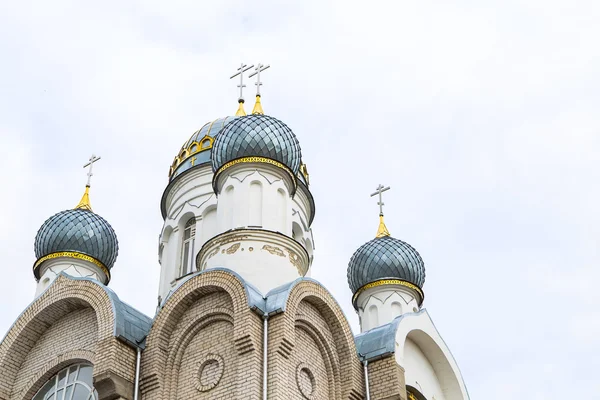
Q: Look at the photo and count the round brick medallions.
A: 2